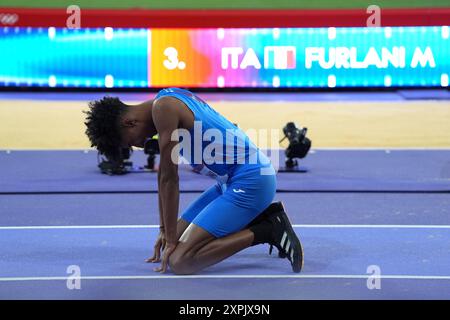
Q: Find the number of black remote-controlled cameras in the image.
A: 3